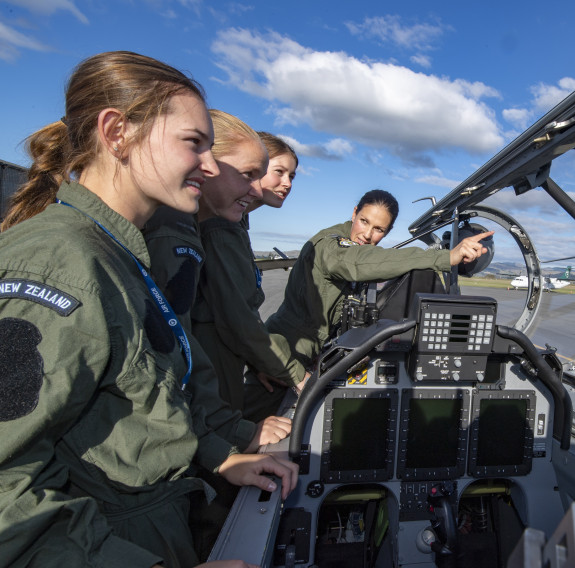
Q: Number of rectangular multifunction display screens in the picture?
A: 3